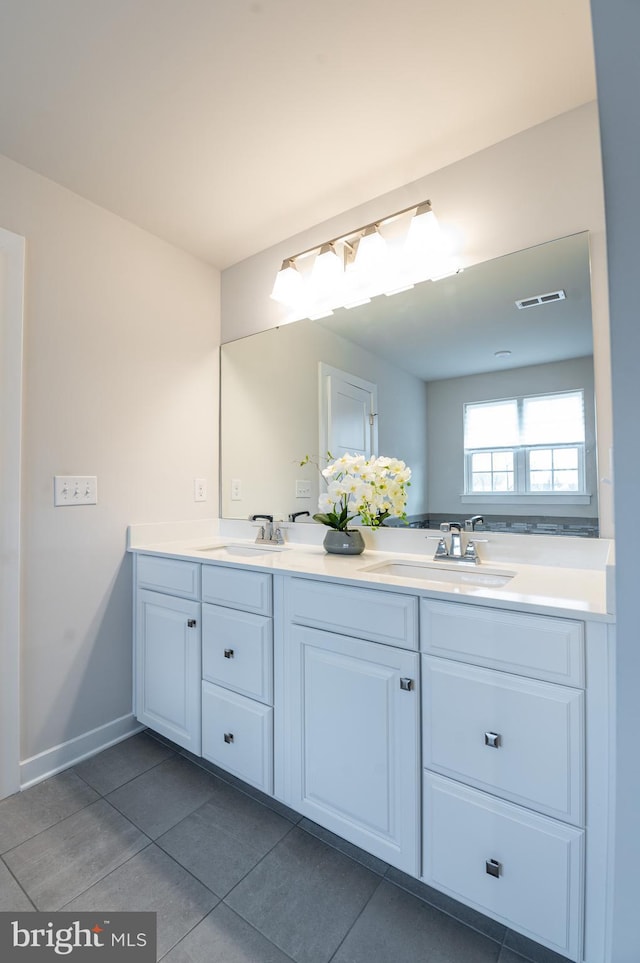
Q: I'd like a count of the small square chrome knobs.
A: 6